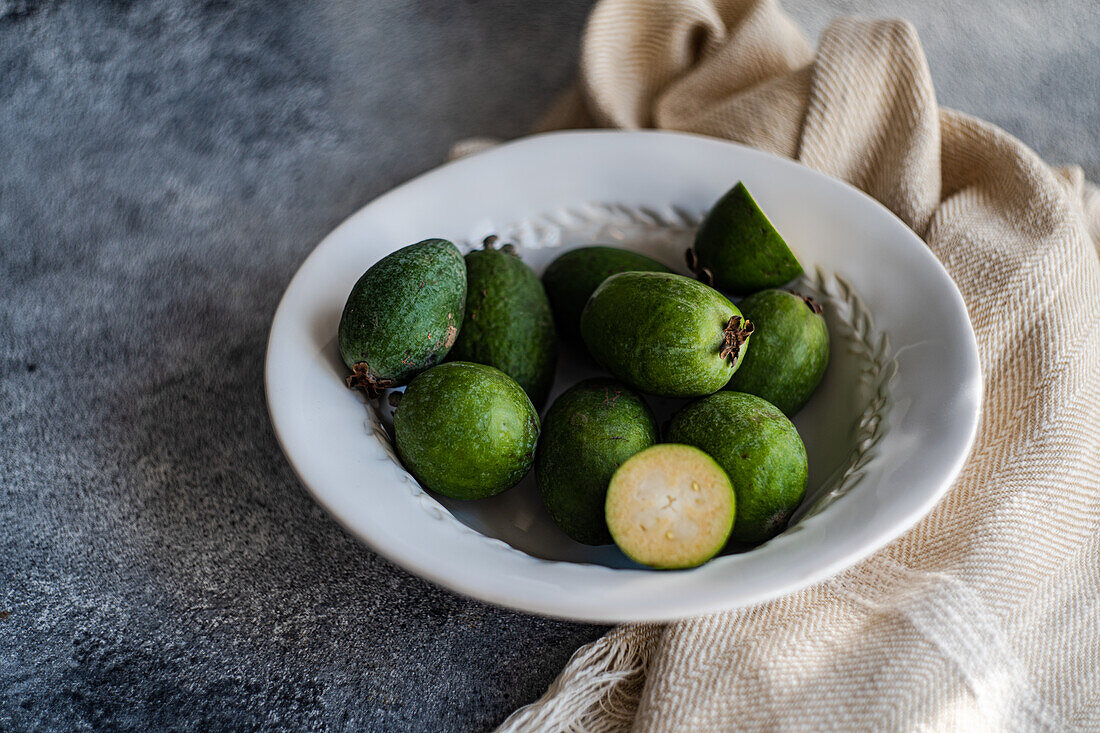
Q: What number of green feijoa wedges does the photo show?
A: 2